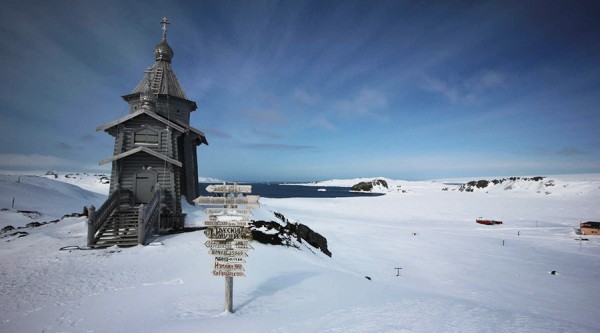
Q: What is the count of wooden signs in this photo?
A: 11